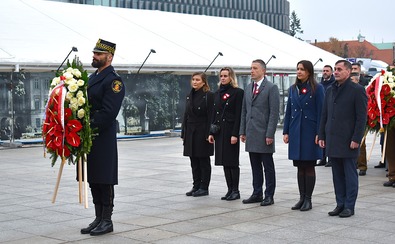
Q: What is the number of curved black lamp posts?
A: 5